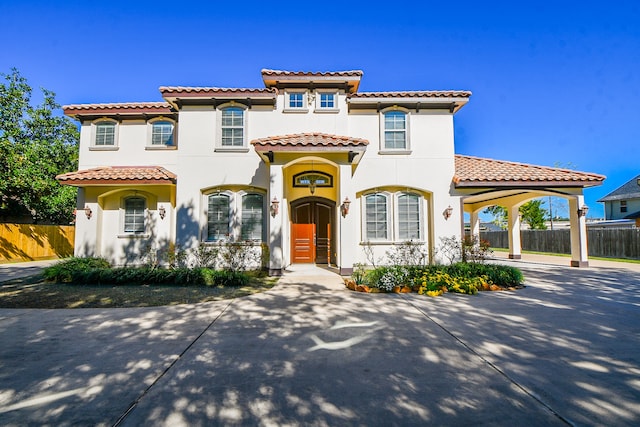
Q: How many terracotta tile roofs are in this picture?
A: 7